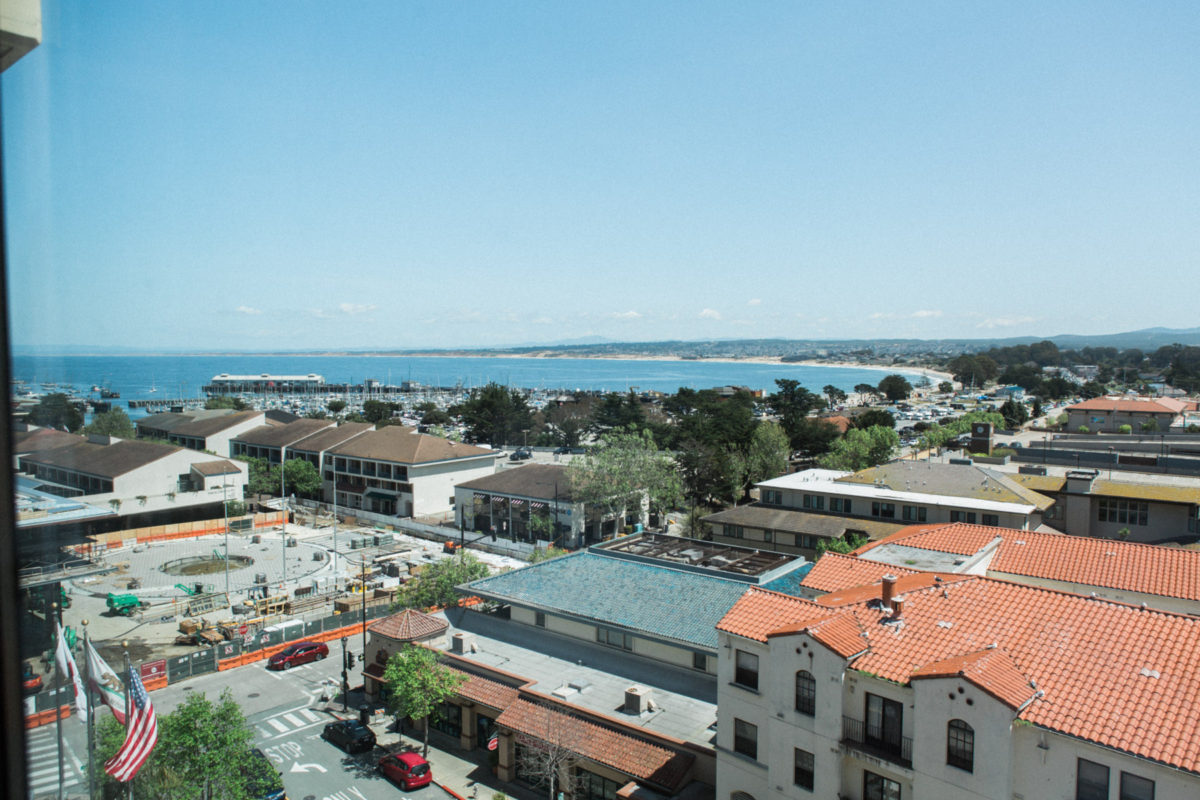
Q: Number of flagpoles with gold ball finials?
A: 3